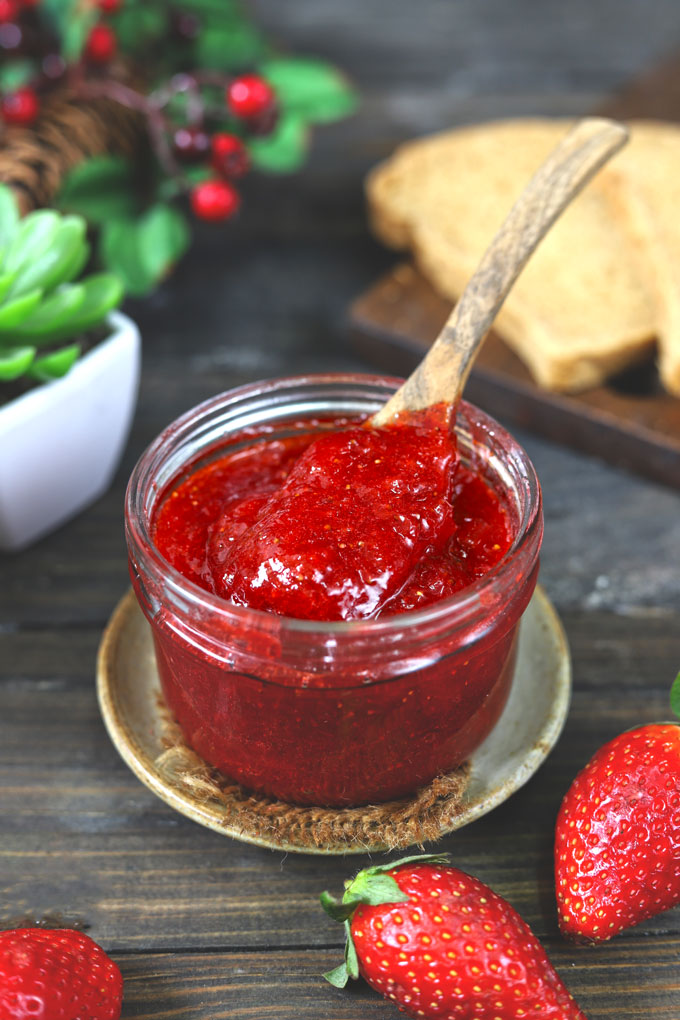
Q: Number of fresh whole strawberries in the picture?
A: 3